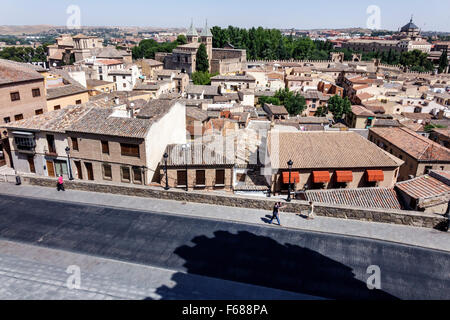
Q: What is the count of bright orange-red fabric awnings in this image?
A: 4